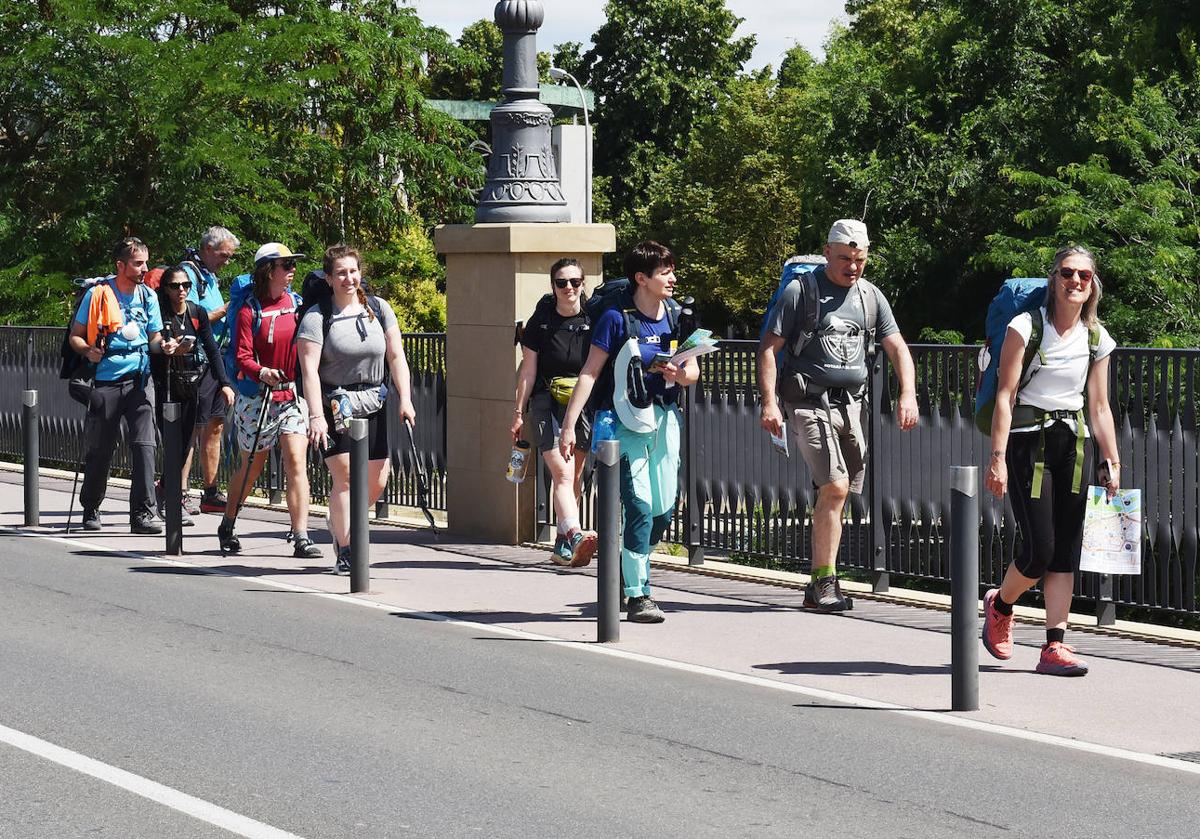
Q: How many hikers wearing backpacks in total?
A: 9